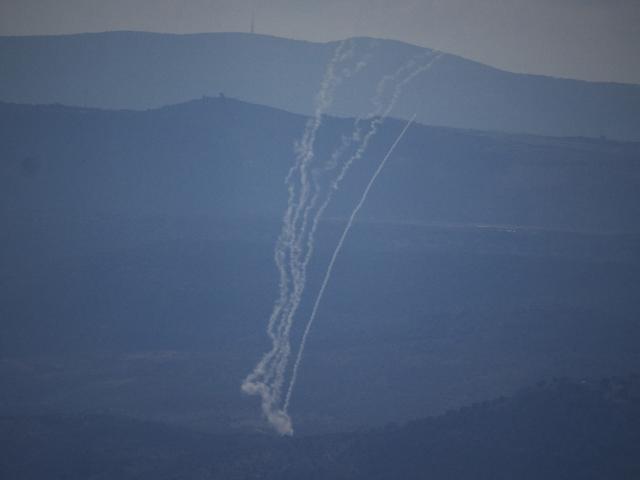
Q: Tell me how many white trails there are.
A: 5